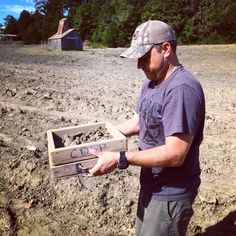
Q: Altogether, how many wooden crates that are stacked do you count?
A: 2